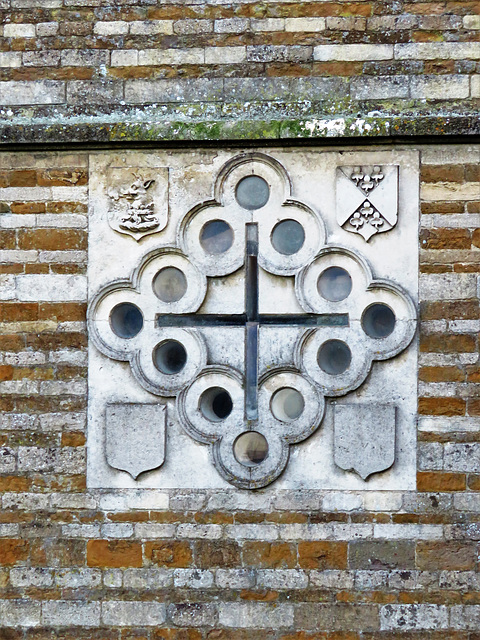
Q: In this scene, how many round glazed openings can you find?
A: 12